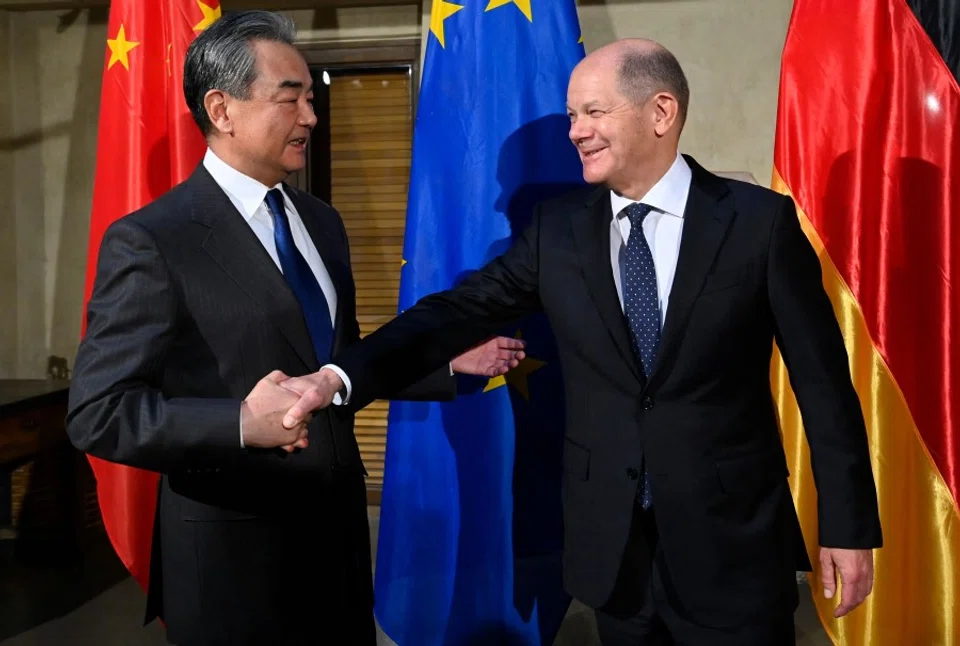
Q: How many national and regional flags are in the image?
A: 3